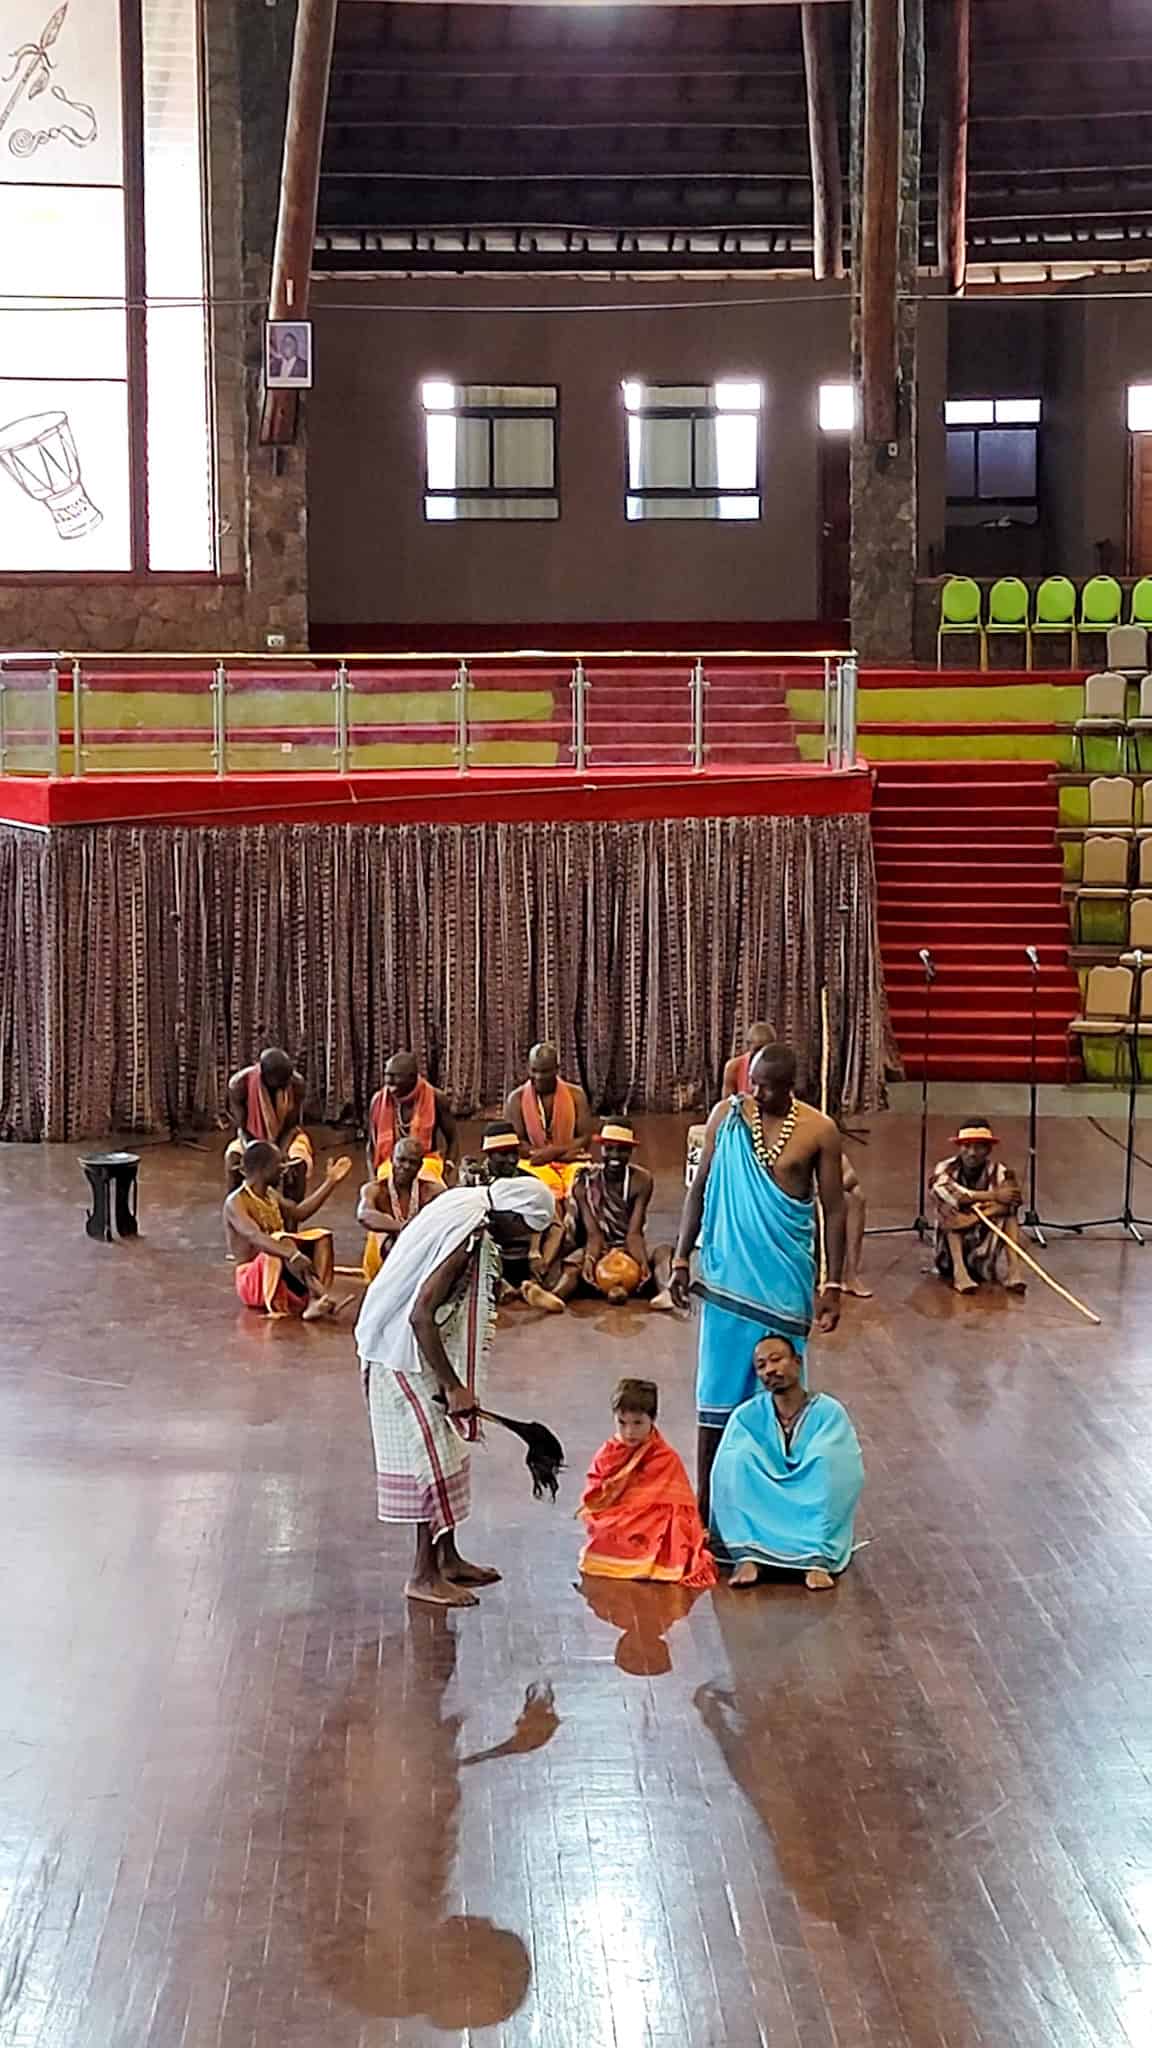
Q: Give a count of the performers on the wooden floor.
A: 13